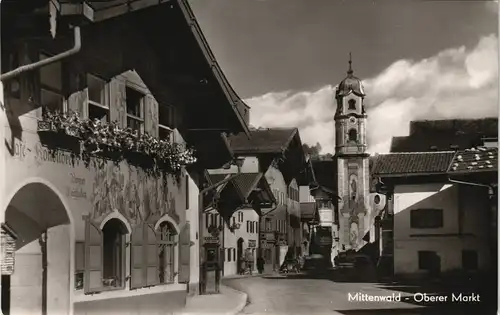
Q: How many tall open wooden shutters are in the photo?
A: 4